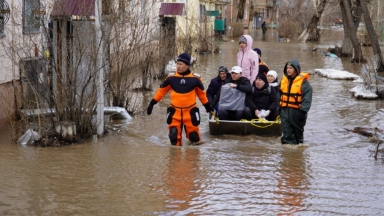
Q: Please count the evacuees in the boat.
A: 5